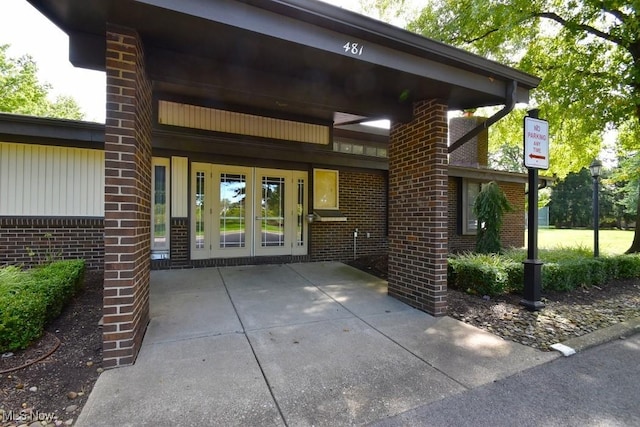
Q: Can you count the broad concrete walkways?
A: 1